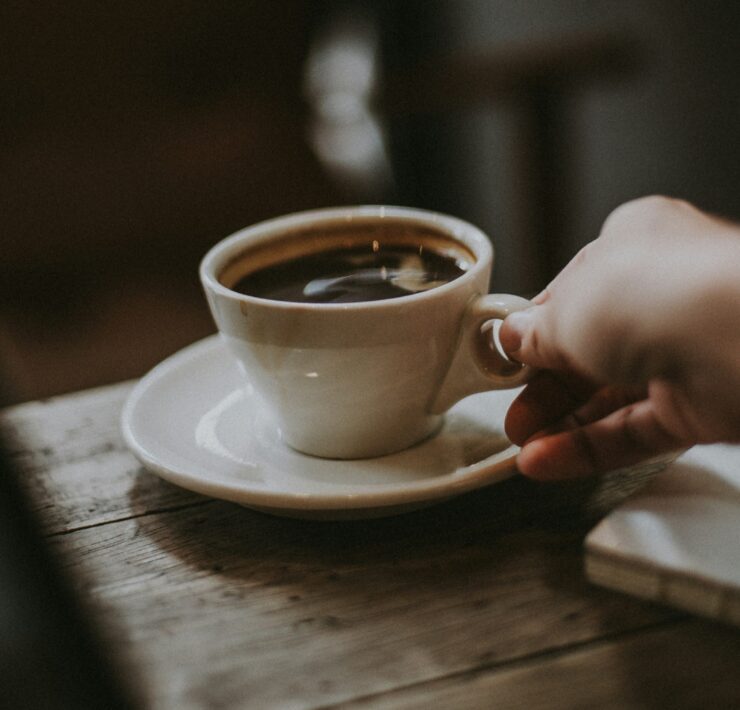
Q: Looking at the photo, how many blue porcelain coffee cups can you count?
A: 0